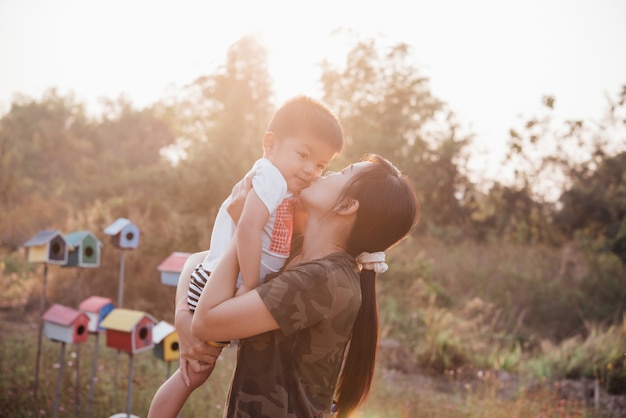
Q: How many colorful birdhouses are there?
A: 8